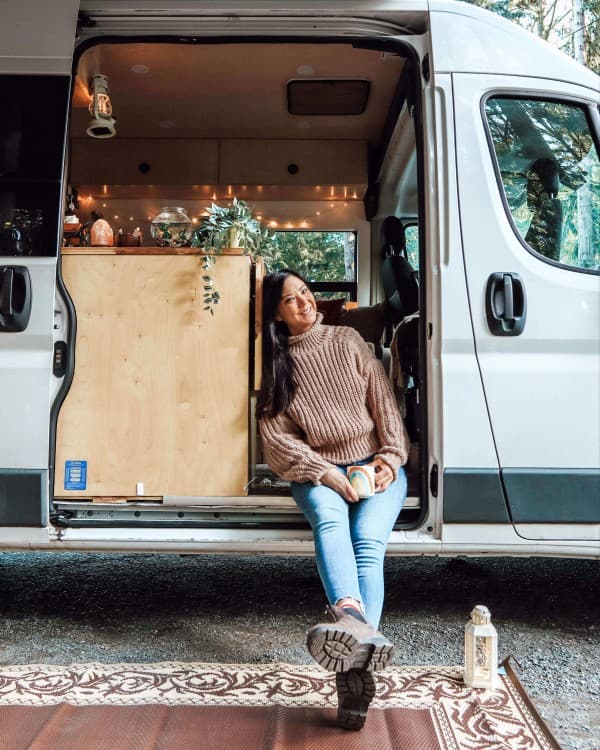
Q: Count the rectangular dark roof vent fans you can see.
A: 1